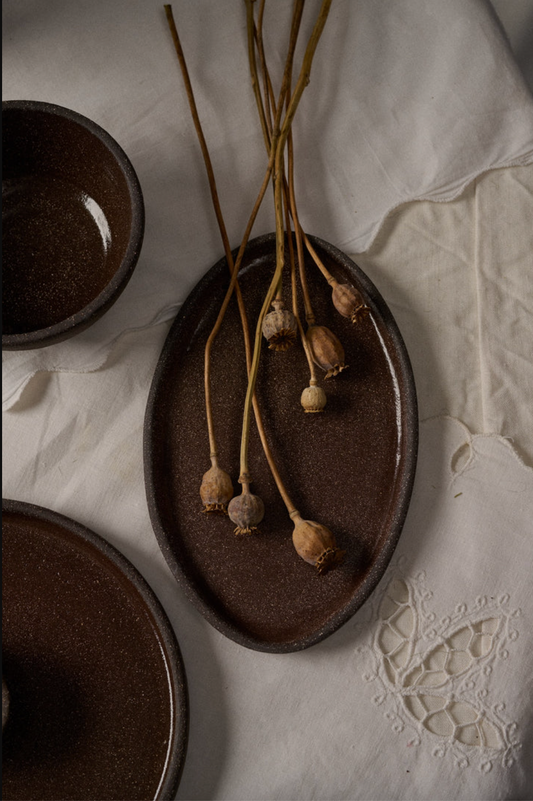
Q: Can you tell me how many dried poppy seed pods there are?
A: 7